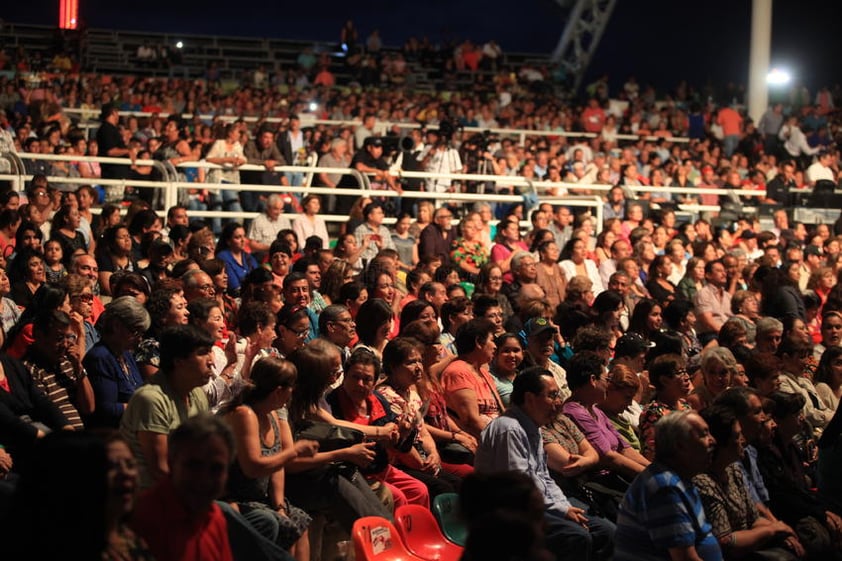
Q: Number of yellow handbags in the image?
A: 0